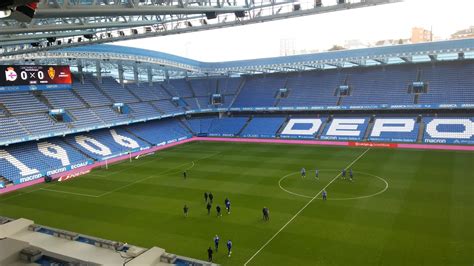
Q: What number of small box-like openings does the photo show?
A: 7